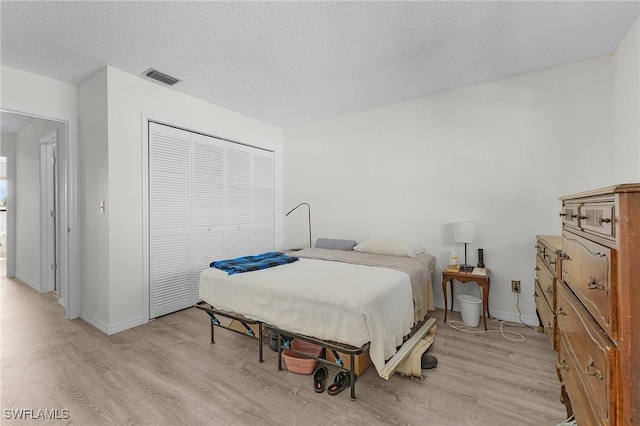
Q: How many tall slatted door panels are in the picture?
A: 4